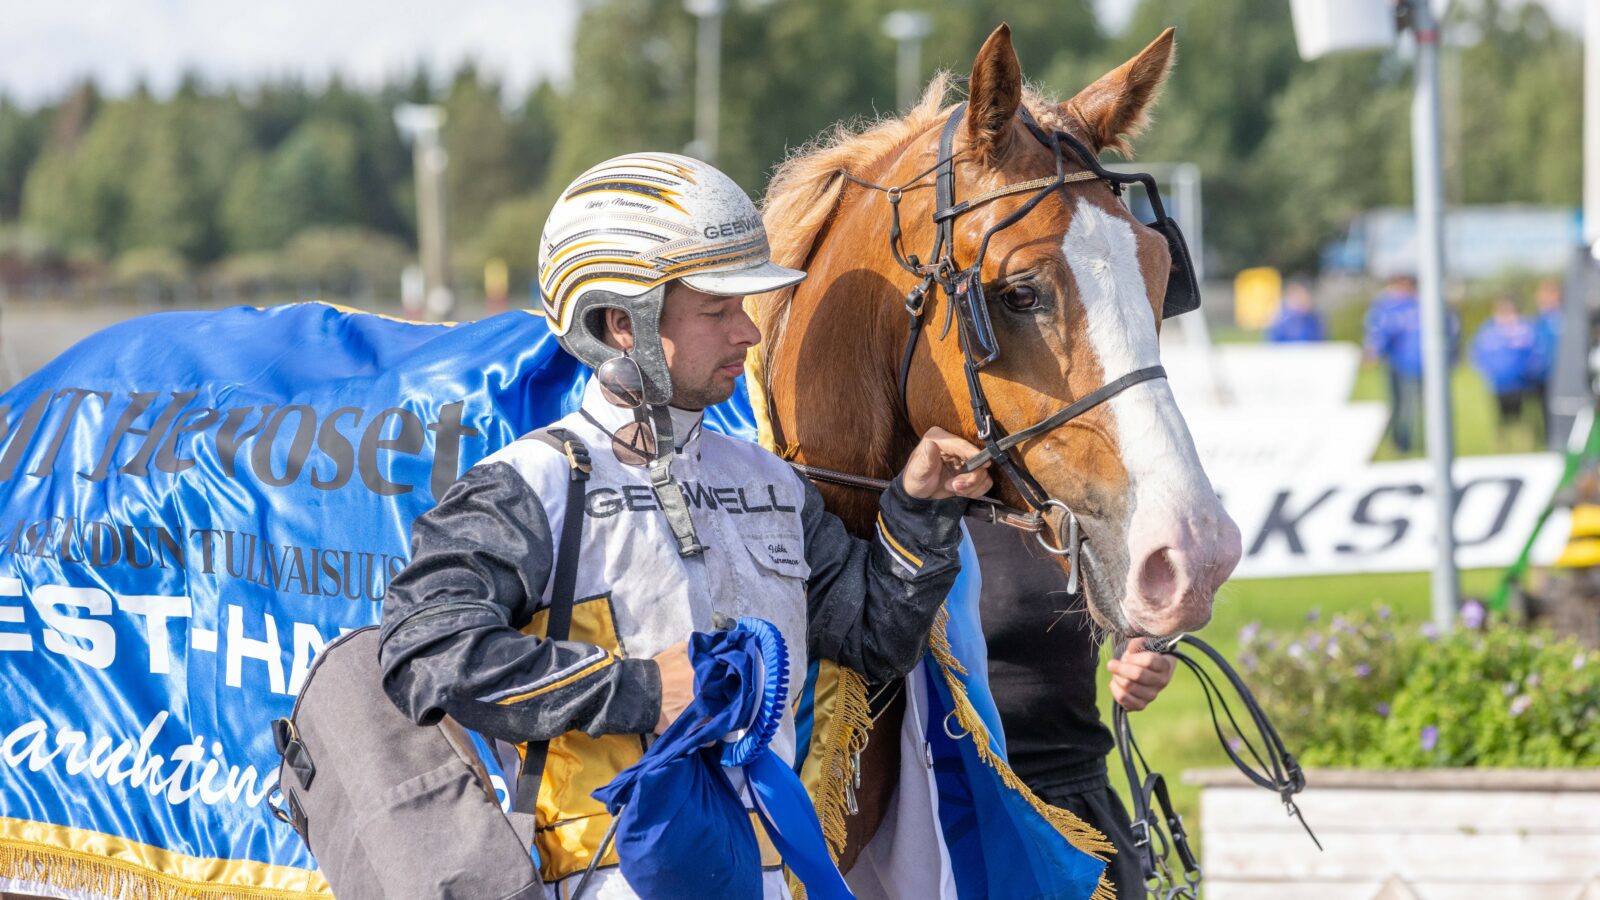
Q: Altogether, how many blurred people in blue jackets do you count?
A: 4